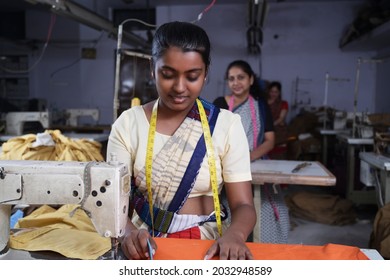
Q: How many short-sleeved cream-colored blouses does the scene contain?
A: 1